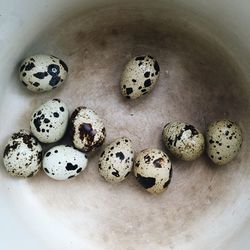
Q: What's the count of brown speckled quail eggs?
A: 10